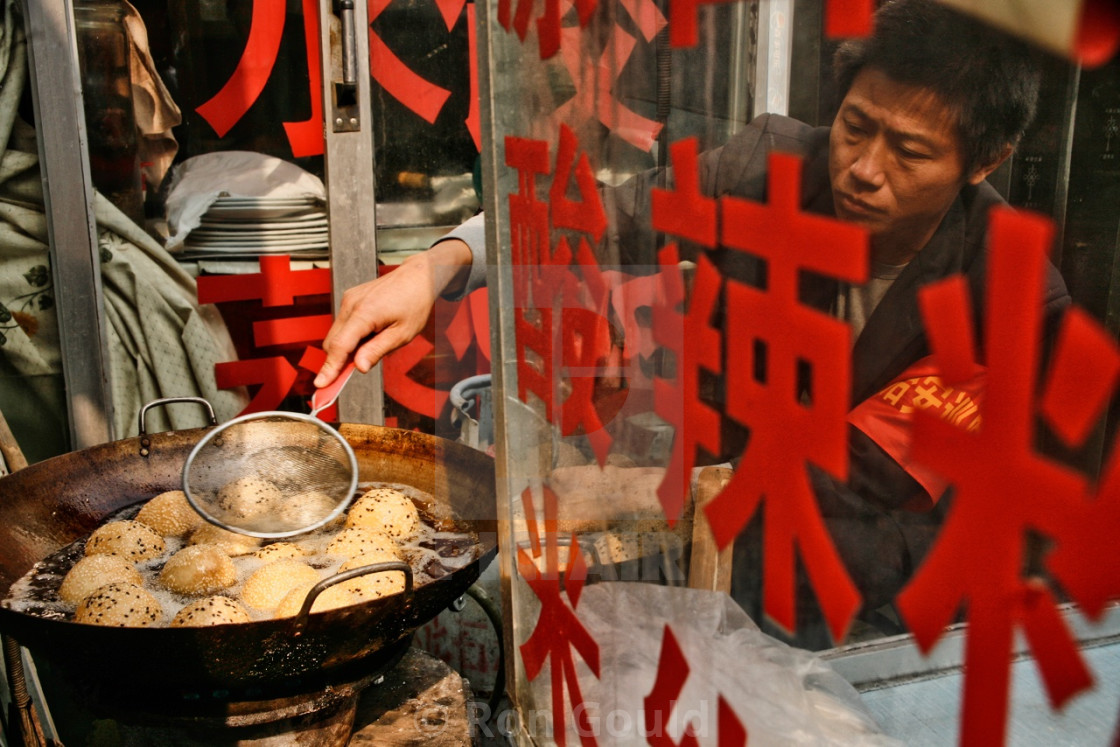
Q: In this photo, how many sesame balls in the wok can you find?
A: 15